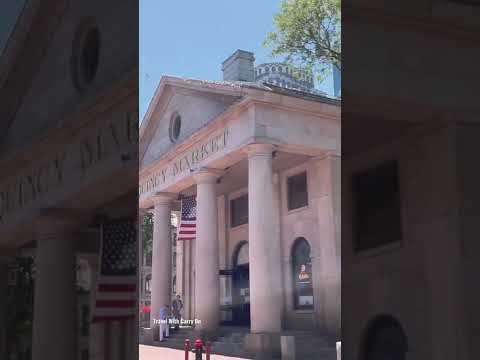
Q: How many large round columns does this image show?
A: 3